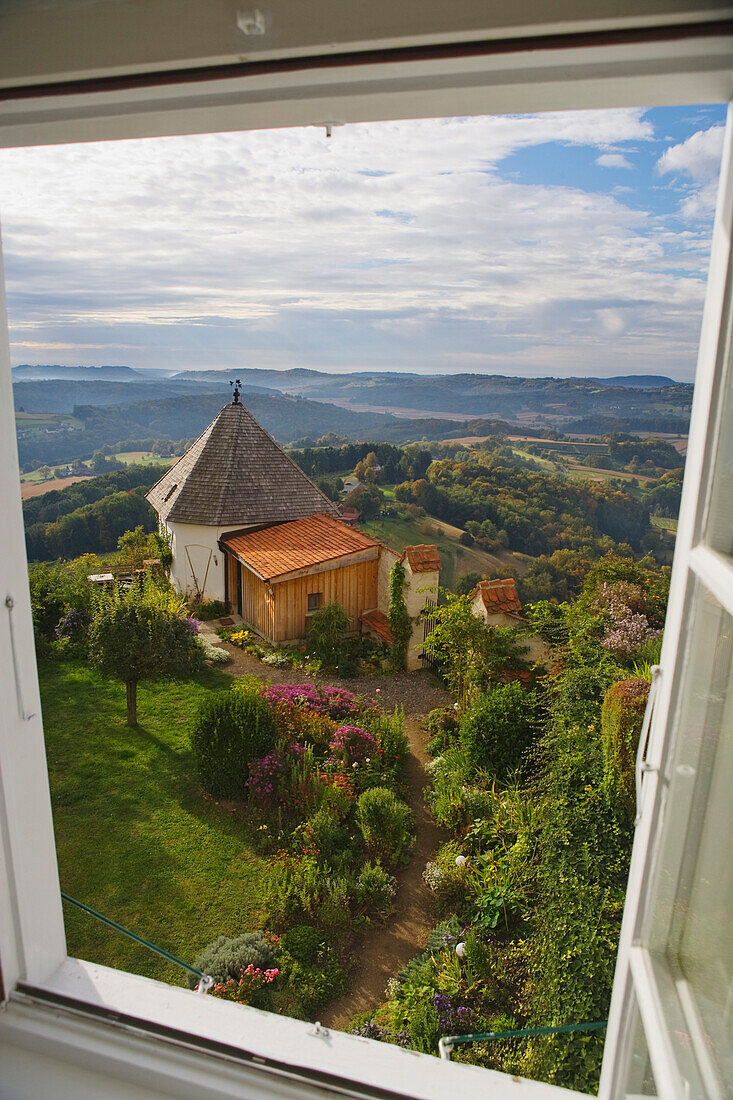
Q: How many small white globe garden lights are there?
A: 2